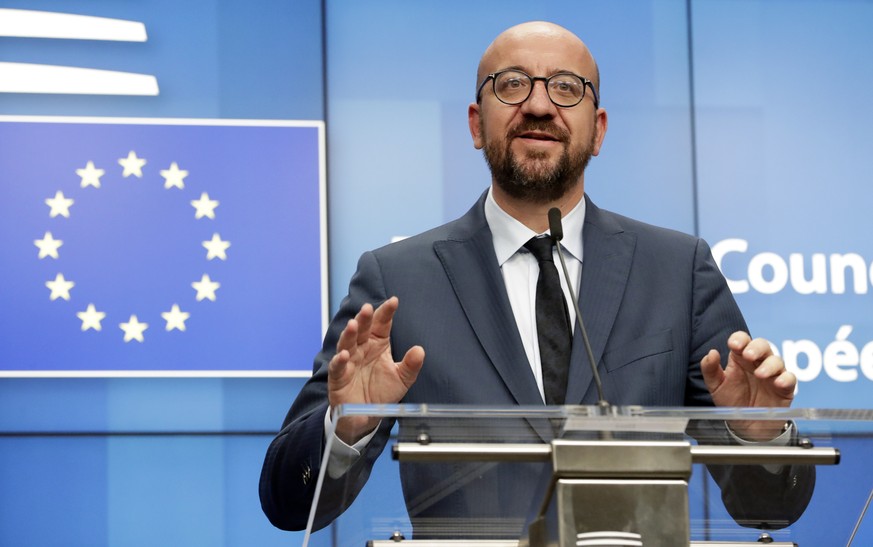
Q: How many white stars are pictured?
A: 12